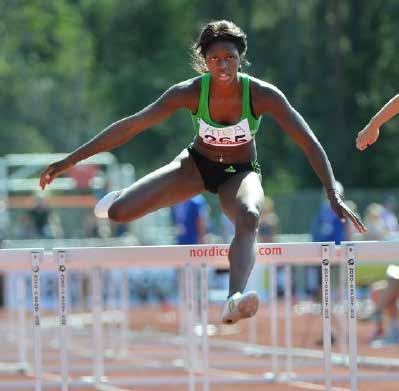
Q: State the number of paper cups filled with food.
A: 0